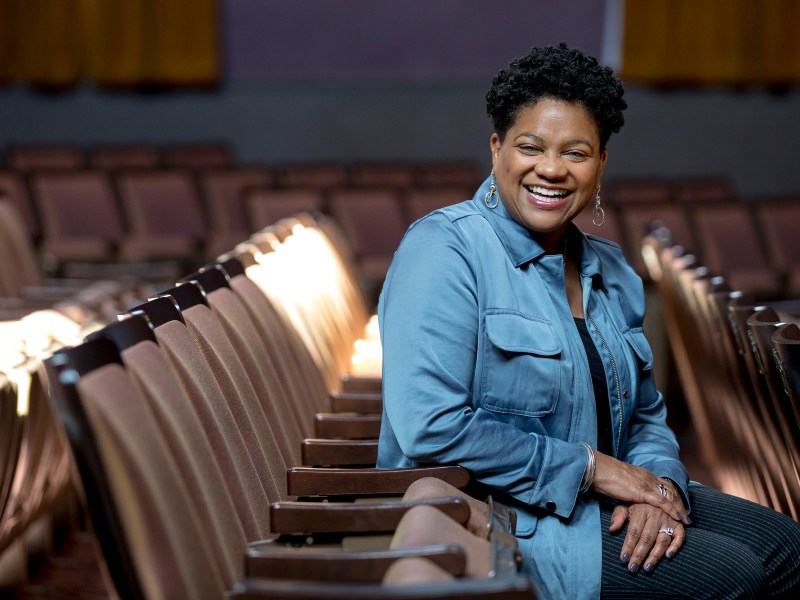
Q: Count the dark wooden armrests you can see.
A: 8